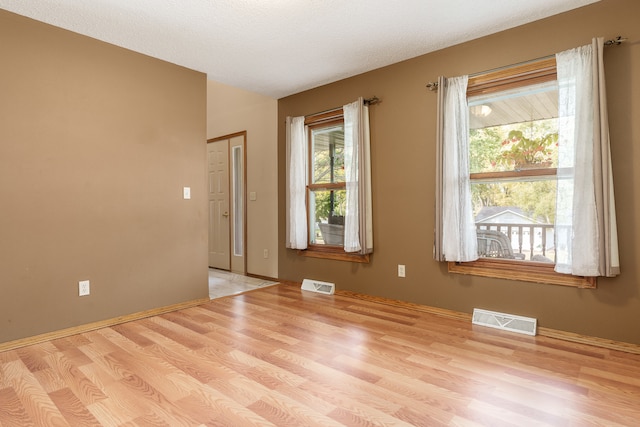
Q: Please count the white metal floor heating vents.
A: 2